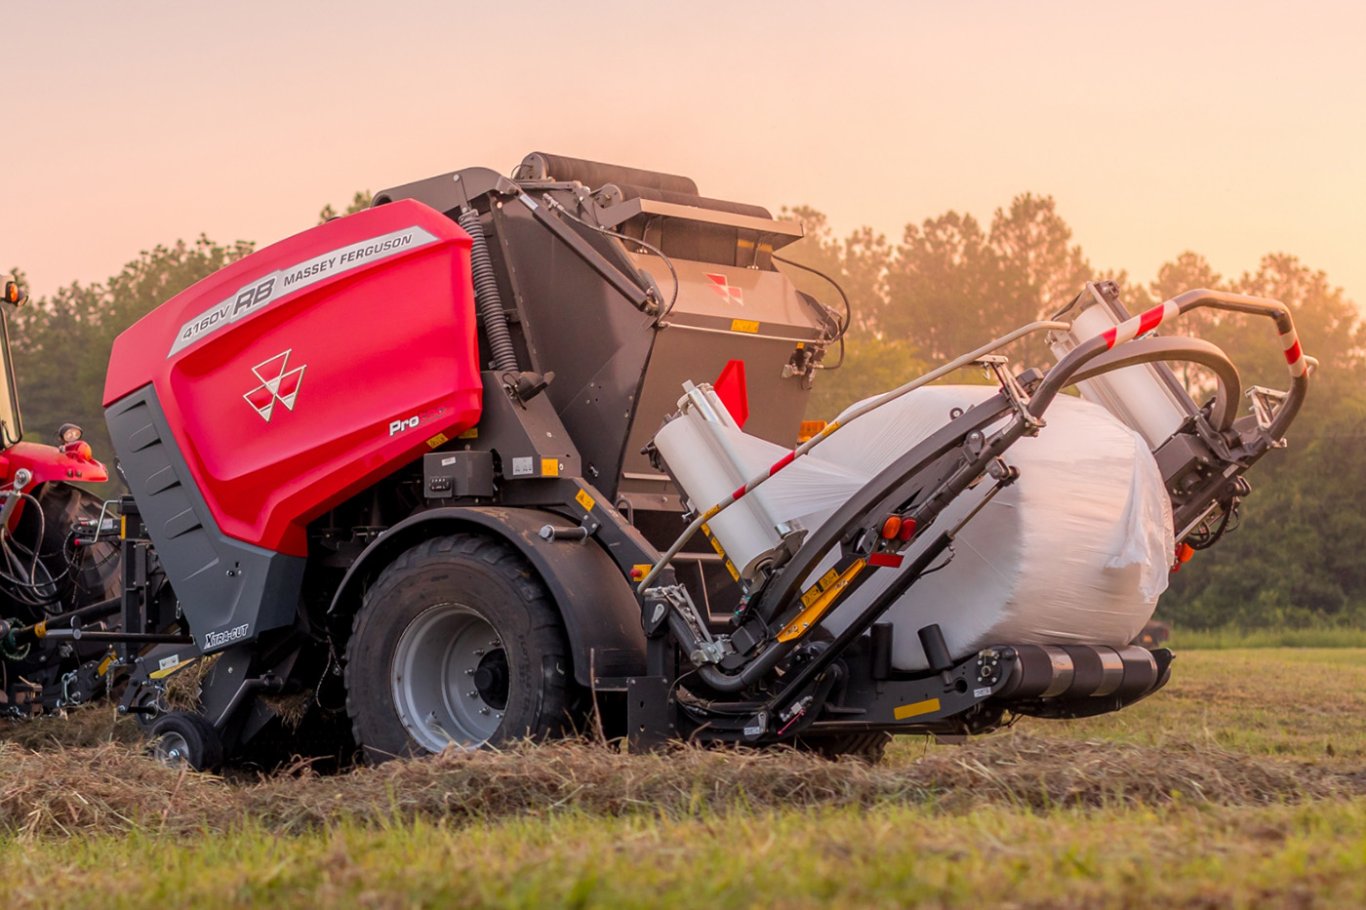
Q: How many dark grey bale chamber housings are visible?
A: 1